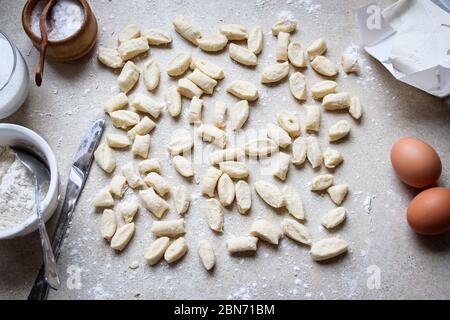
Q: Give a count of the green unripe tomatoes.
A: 0